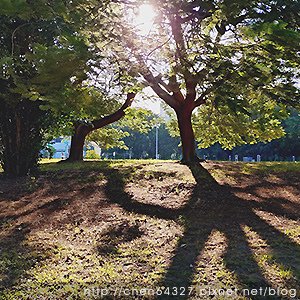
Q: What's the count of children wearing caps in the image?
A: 0